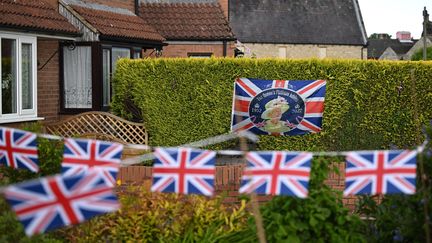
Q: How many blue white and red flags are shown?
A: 7